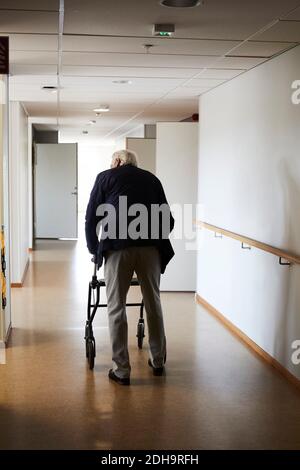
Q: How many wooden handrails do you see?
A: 1